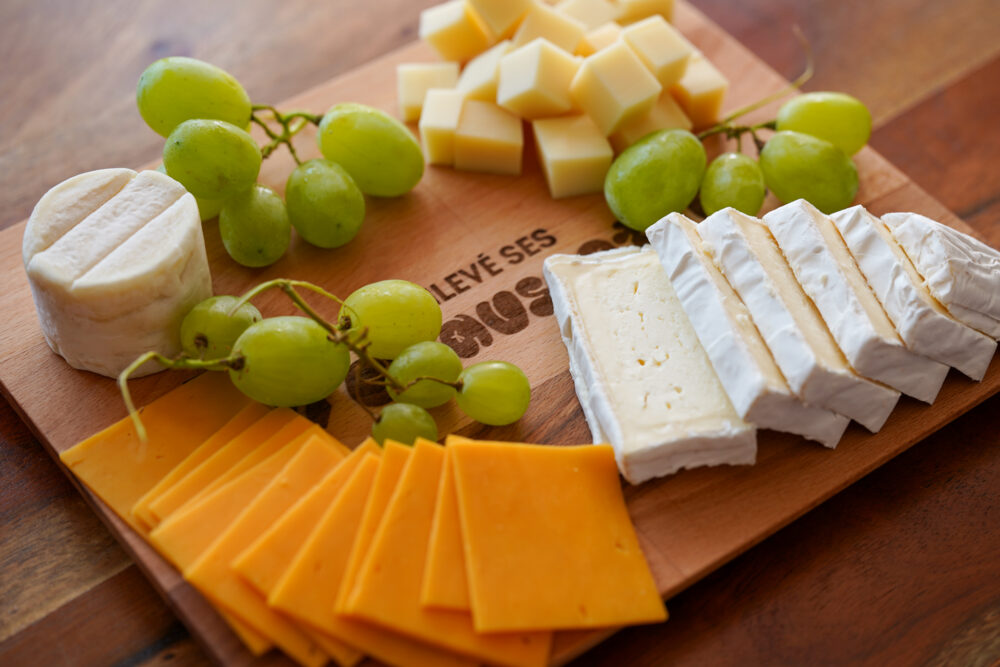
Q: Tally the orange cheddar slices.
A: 12